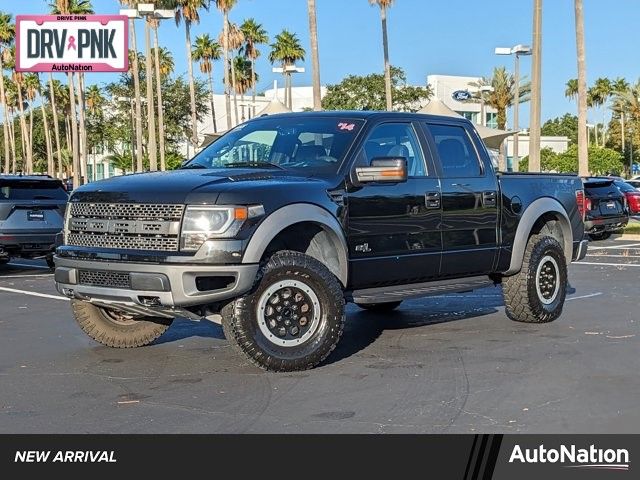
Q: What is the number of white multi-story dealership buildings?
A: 1